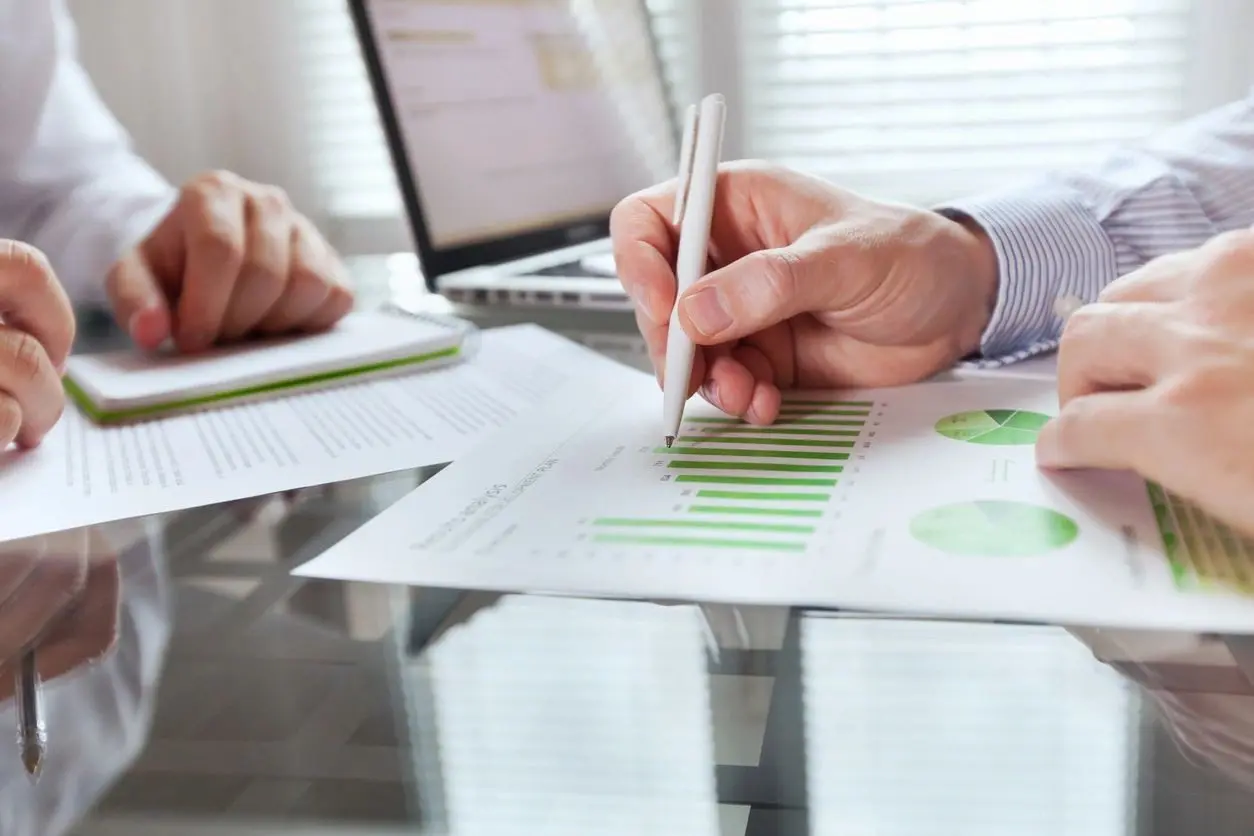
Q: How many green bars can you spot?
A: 12